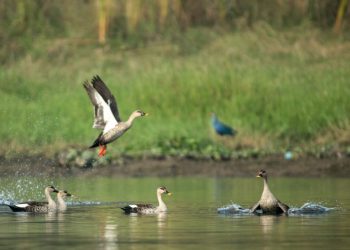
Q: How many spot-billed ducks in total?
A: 5